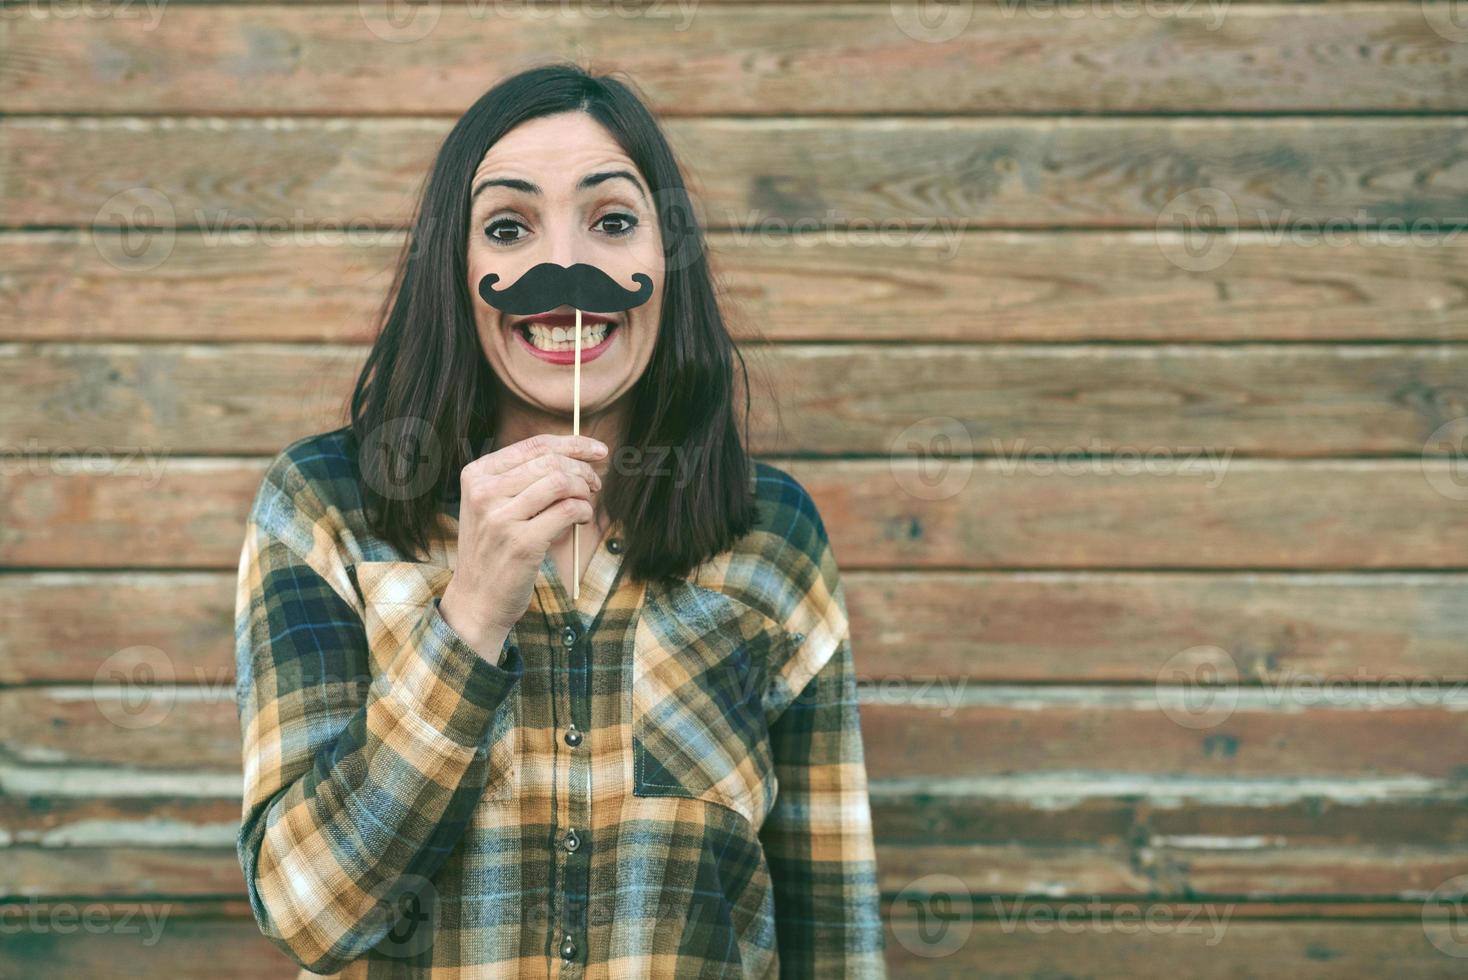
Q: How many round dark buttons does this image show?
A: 5